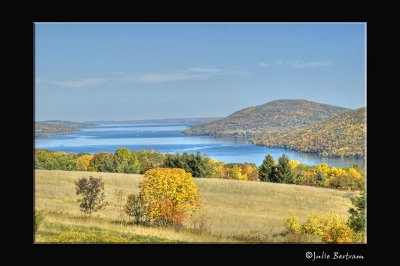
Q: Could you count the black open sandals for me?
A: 0